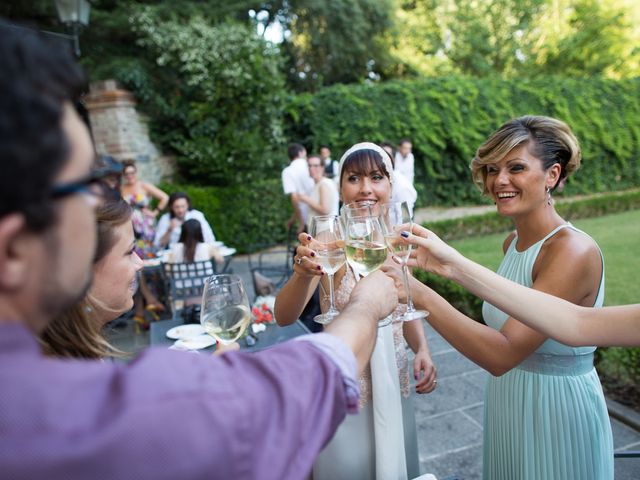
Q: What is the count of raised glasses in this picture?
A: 5